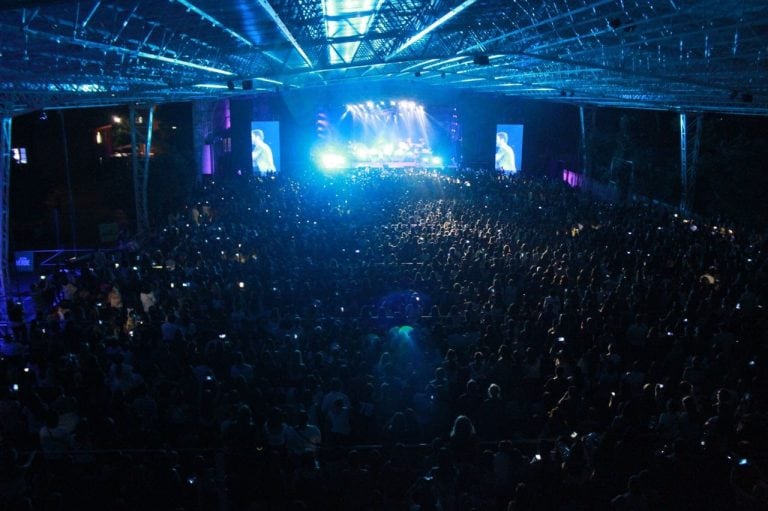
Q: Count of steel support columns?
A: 4